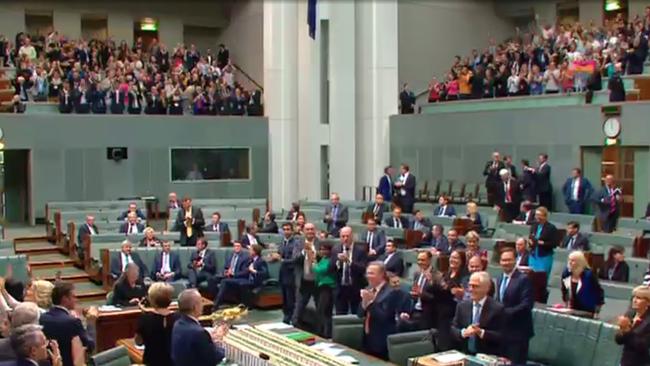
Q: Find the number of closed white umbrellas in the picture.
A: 0